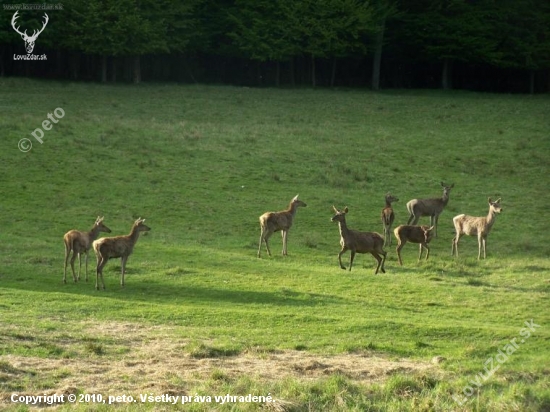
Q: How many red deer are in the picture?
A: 8